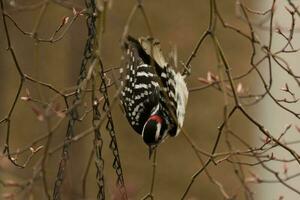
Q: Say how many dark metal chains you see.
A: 3